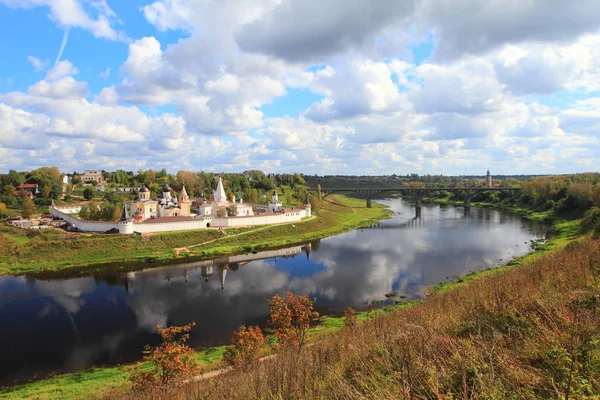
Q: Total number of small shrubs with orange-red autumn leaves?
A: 4